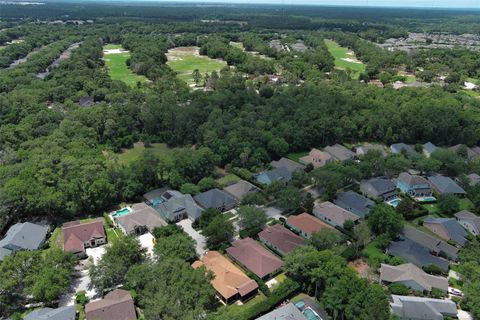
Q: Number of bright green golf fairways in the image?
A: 3